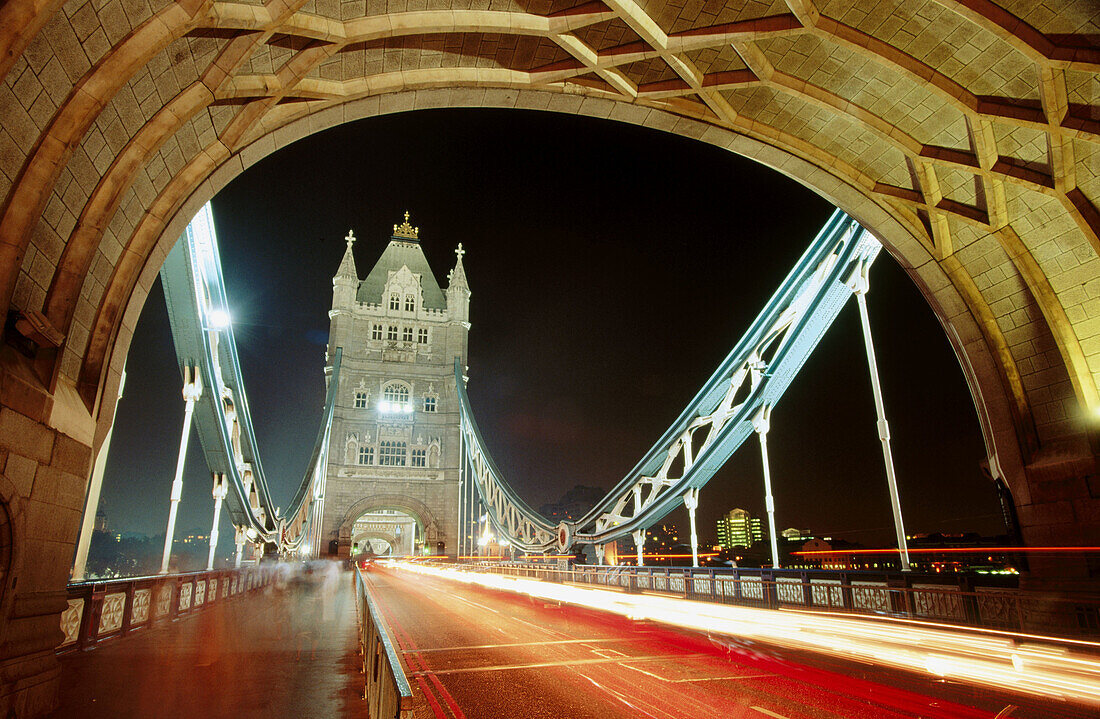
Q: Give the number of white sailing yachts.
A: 0